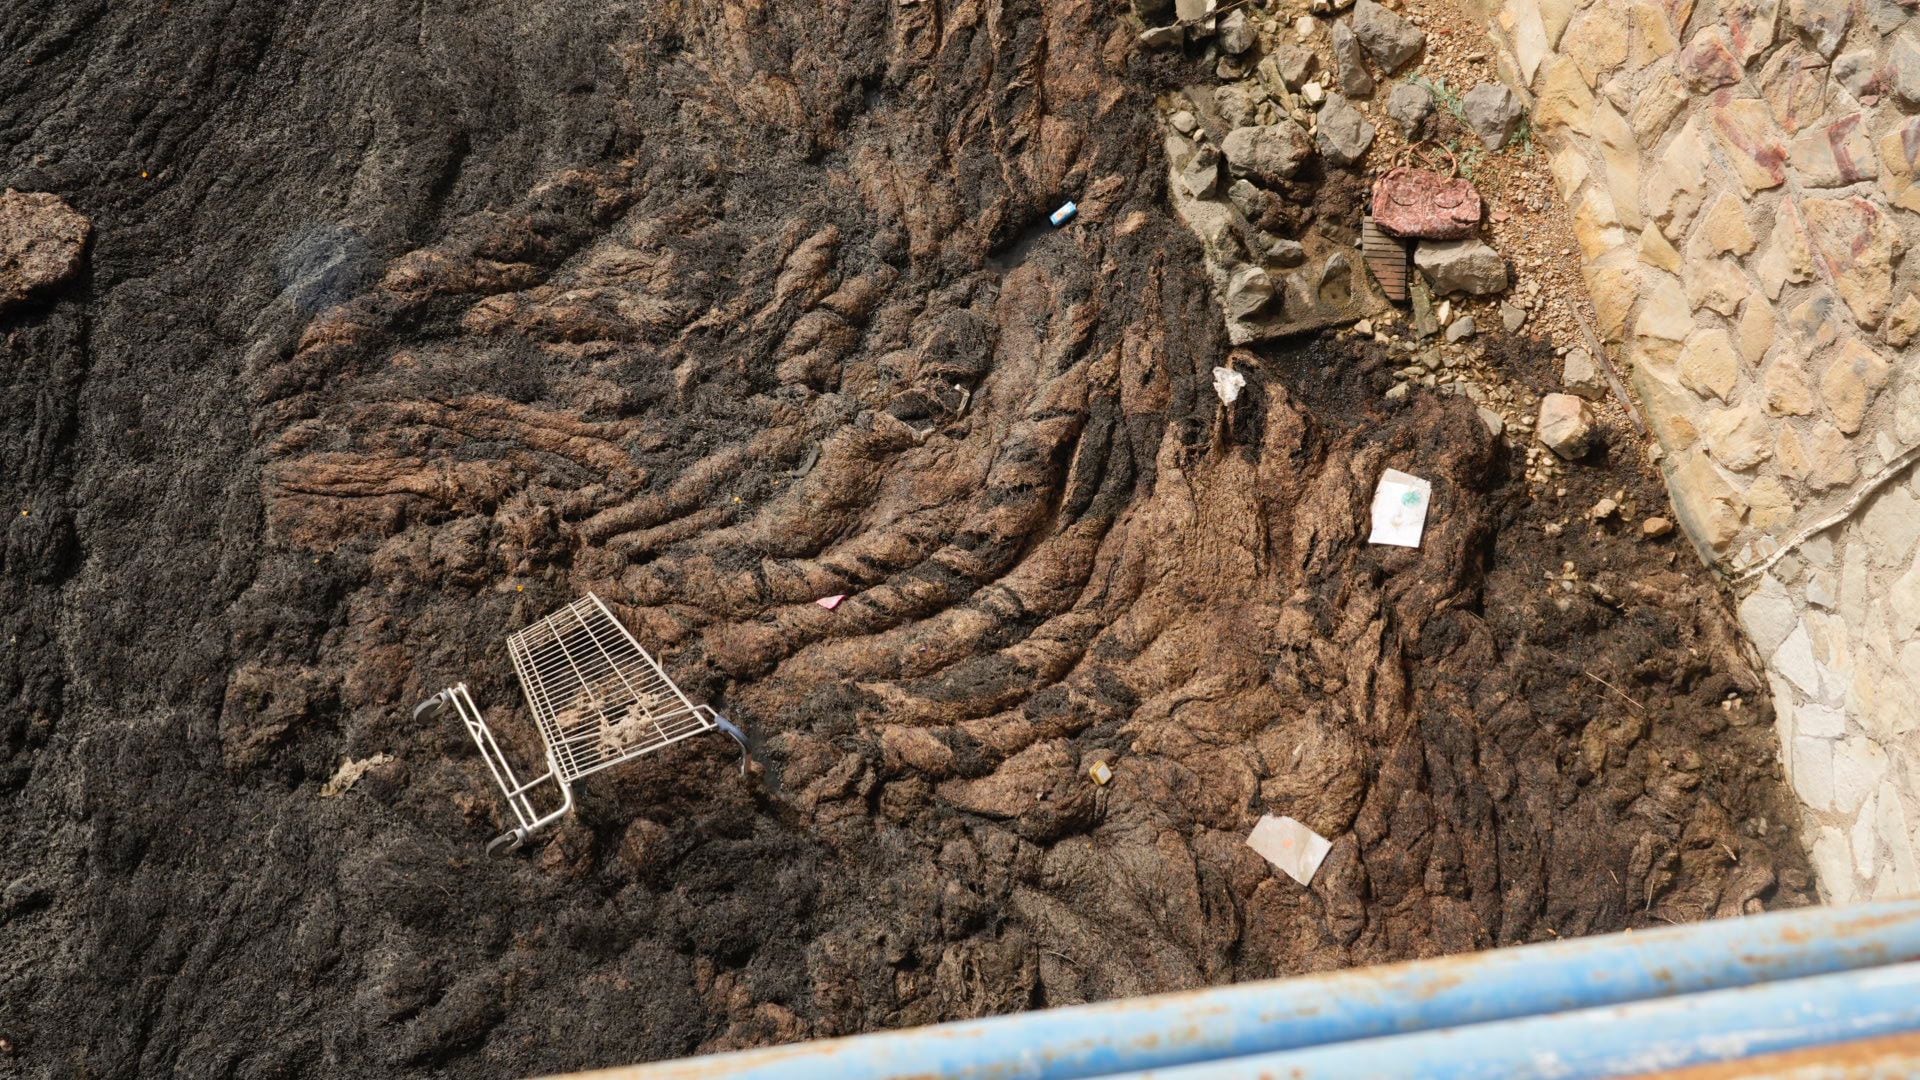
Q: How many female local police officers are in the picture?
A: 0